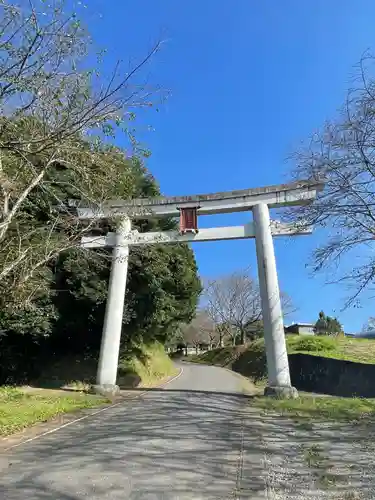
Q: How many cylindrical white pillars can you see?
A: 2